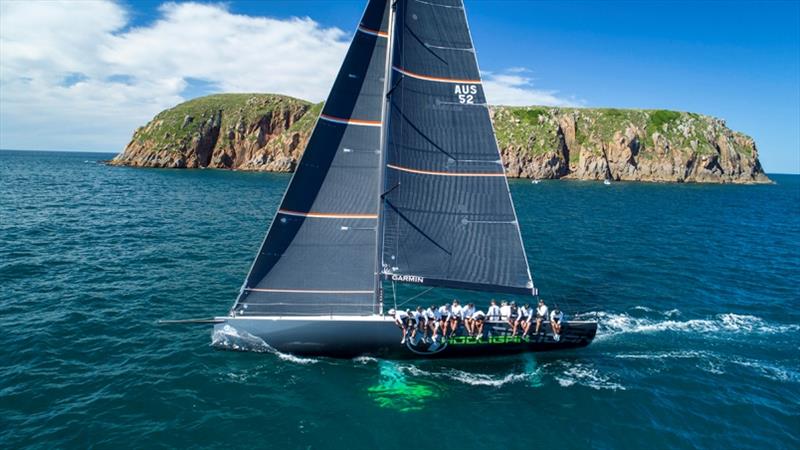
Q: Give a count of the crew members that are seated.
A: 12